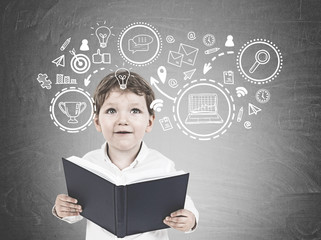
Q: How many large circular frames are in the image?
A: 4